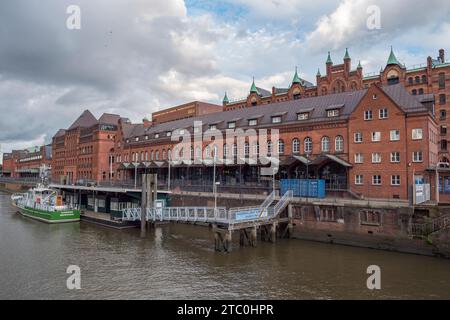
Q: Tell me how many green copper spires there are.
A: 8